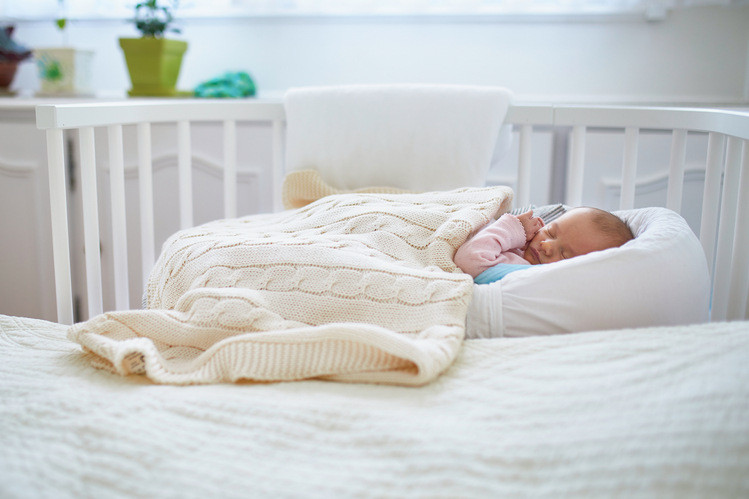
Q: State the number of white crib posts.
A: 14